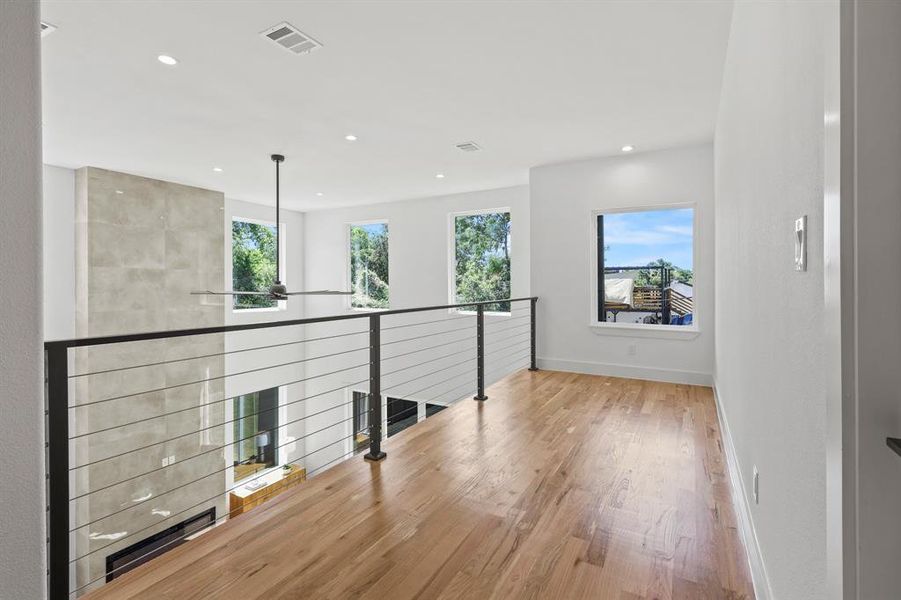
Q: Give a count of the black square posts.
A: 4